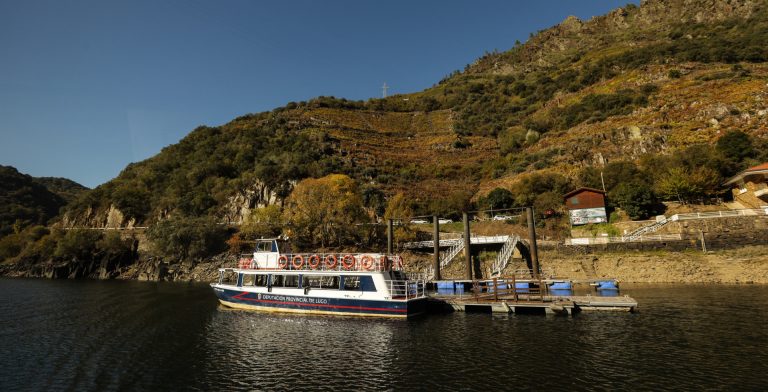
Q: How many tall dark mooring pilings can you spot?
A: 4